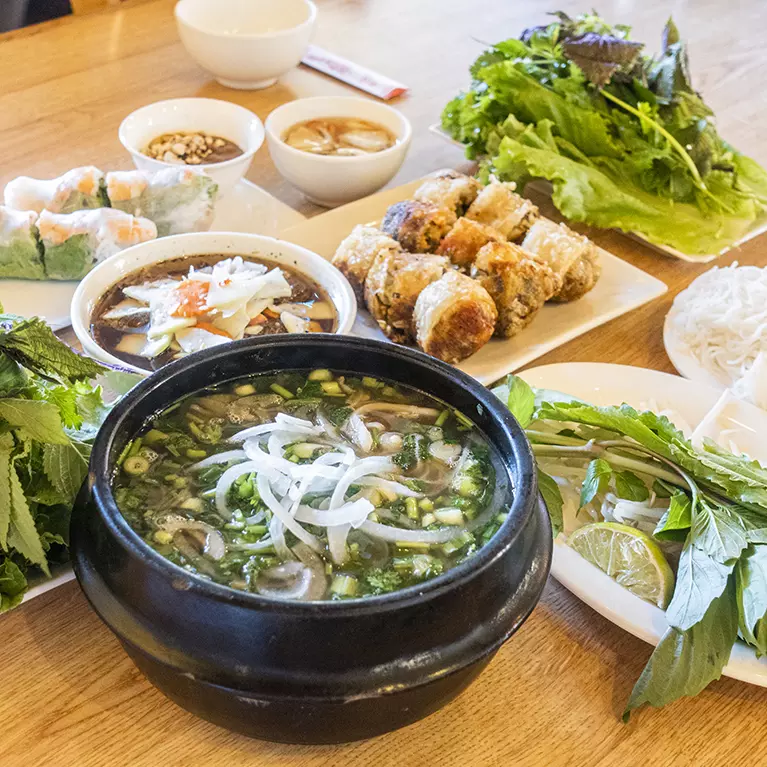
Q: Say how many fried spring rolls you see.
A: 9